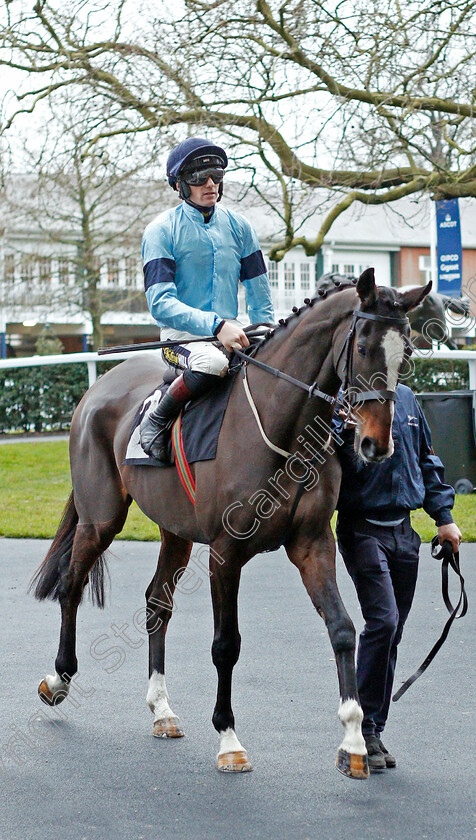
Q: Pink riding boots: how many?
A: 0